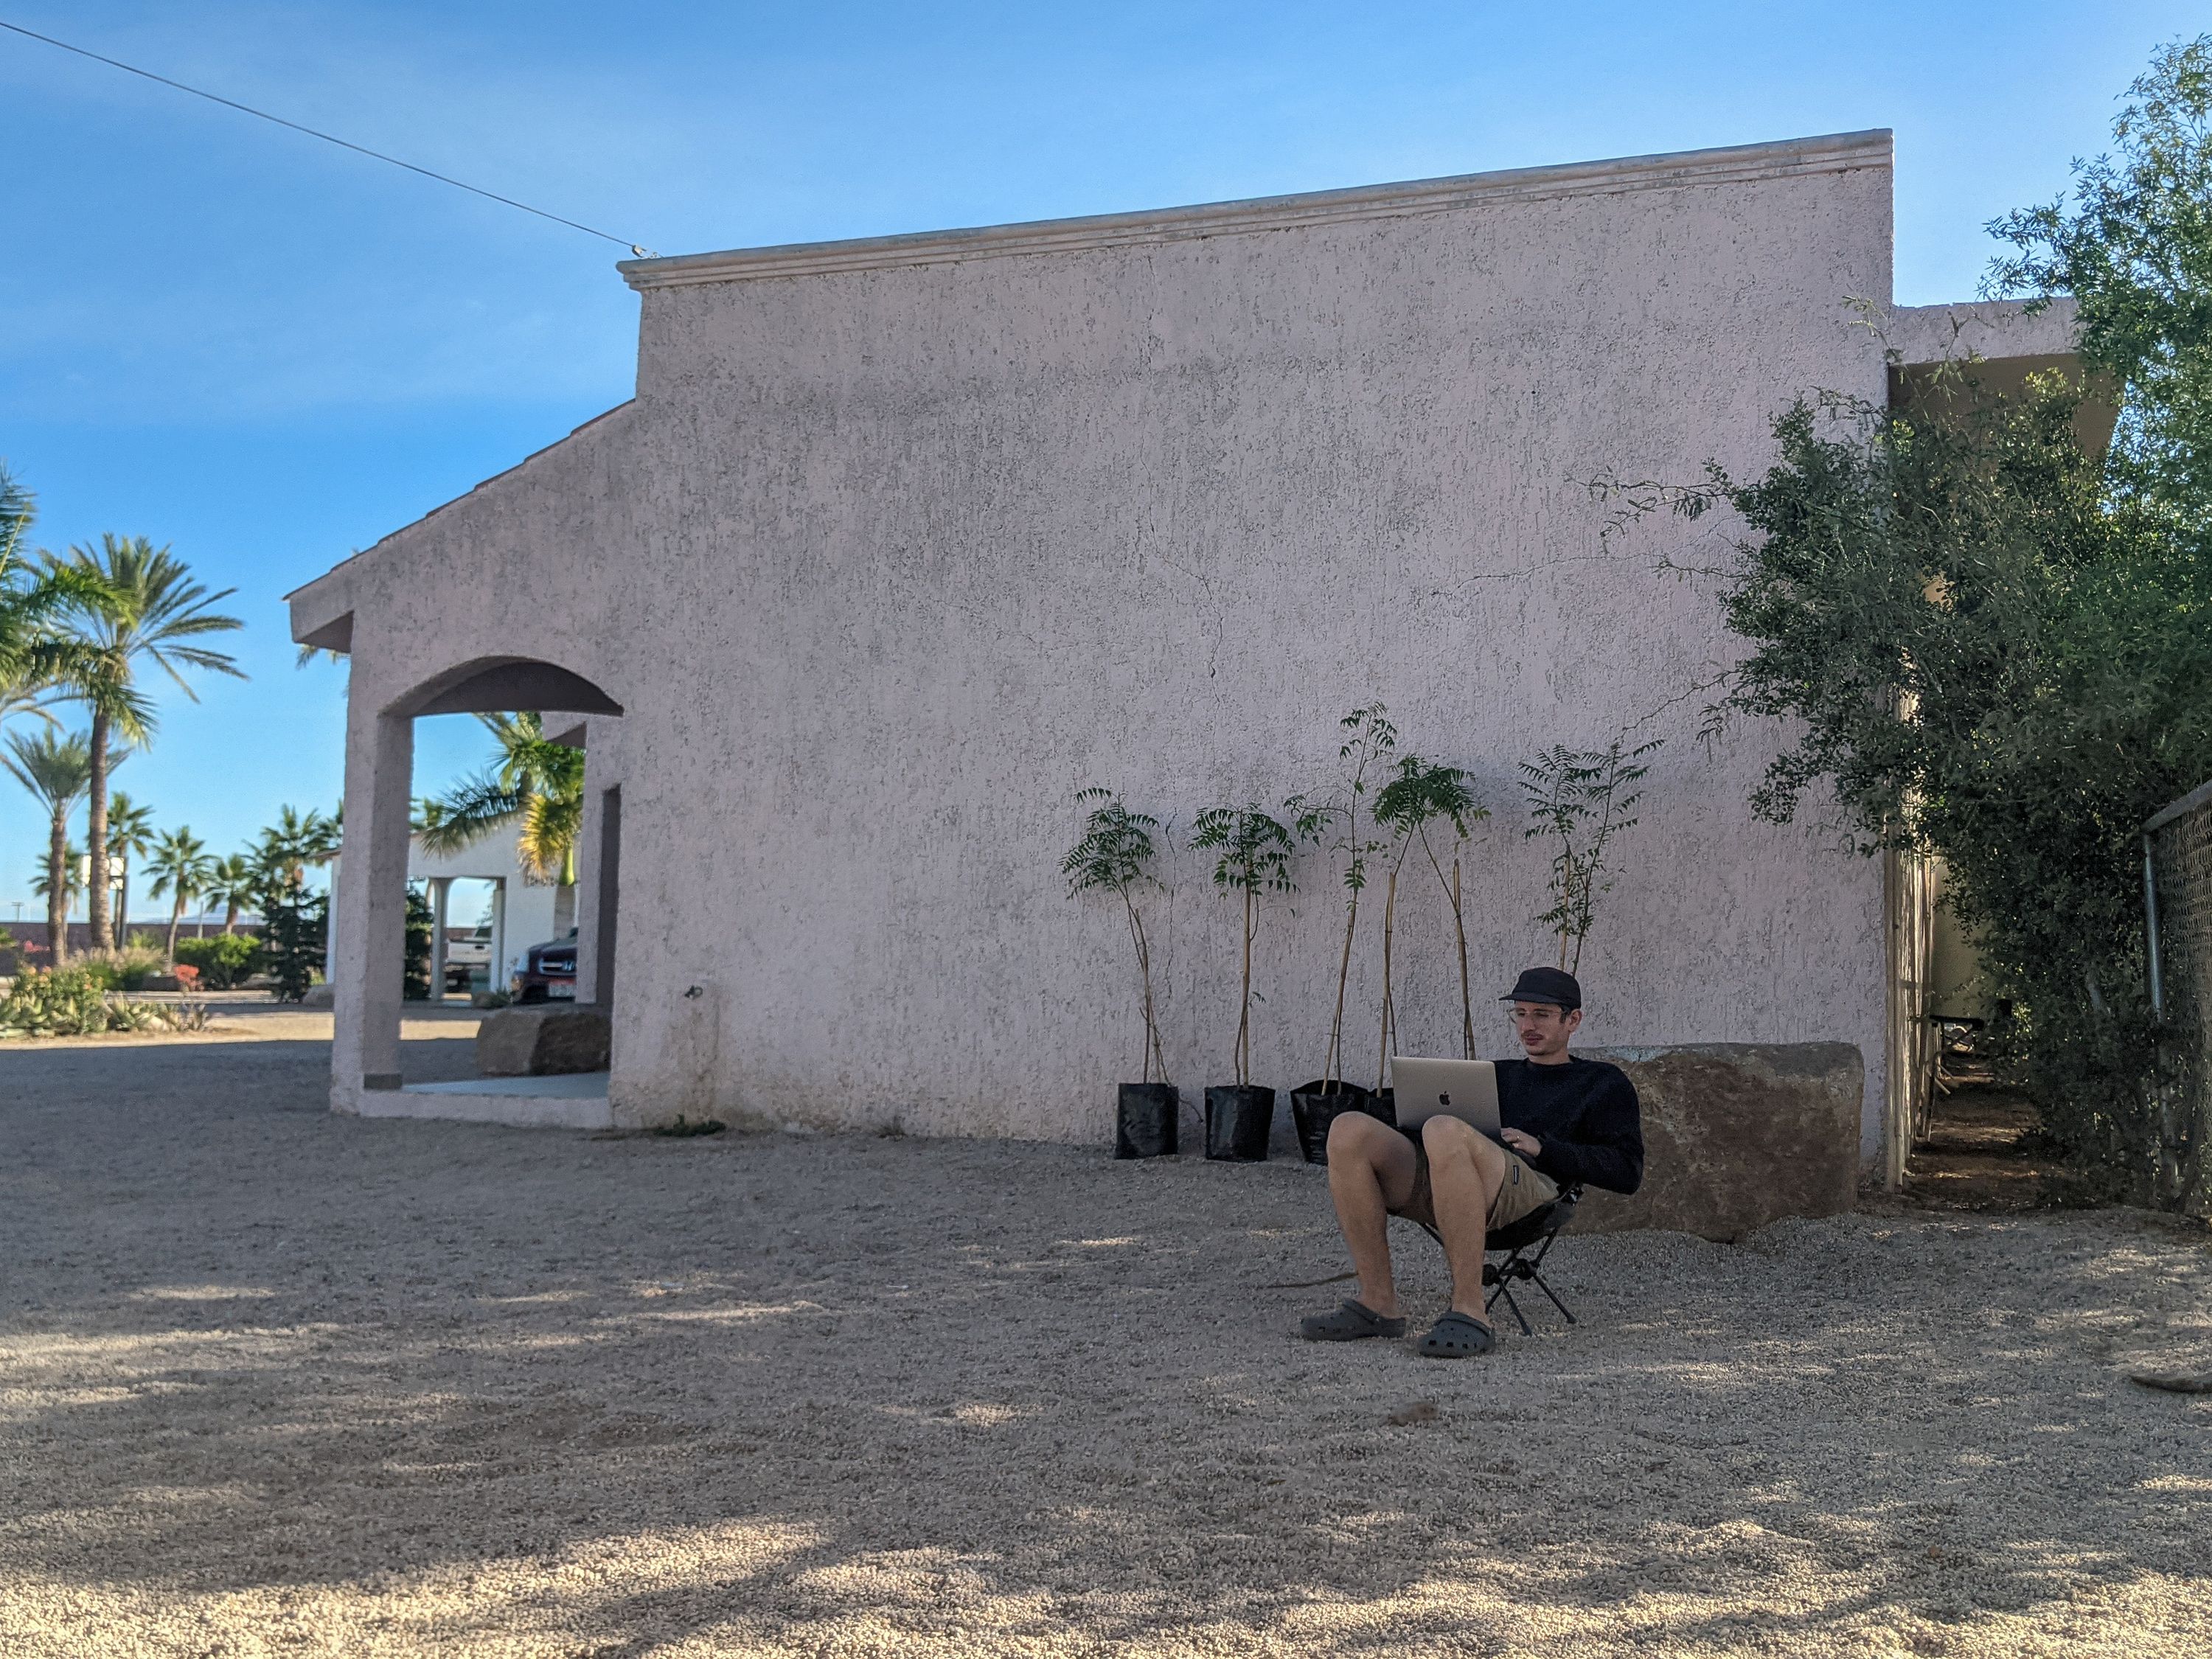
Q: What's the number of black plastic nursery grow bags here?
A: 4